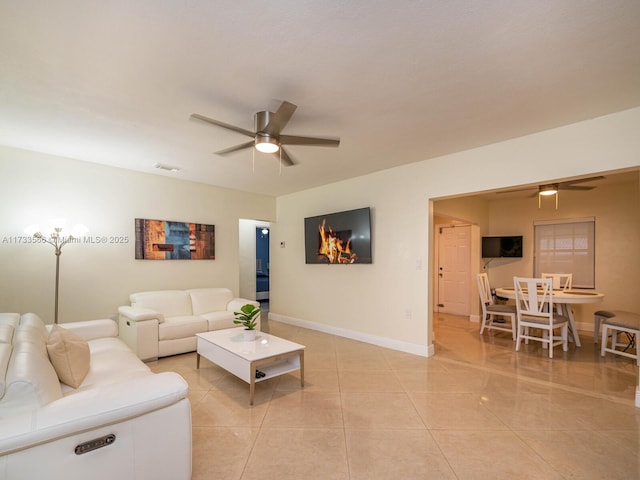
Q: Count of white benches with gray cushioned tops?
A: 2